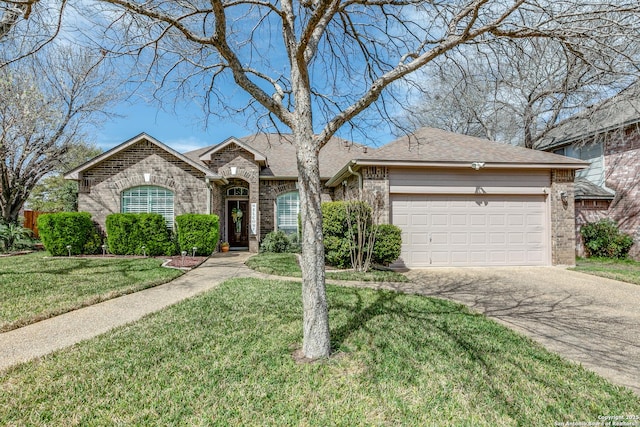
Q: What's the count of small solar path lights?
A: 5